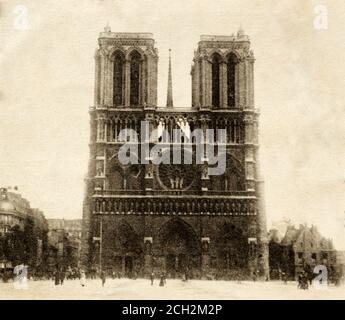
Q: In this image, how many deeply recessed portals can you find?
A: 3